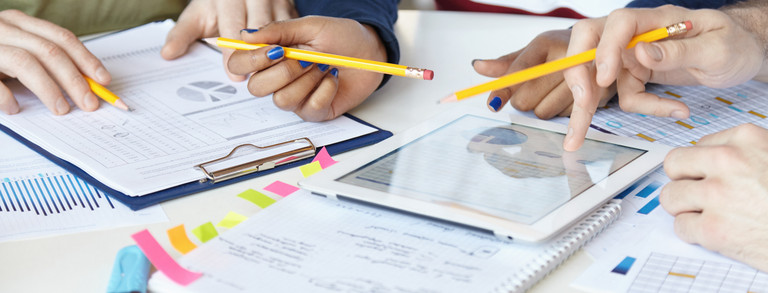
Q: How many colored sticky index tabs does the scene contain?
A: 8